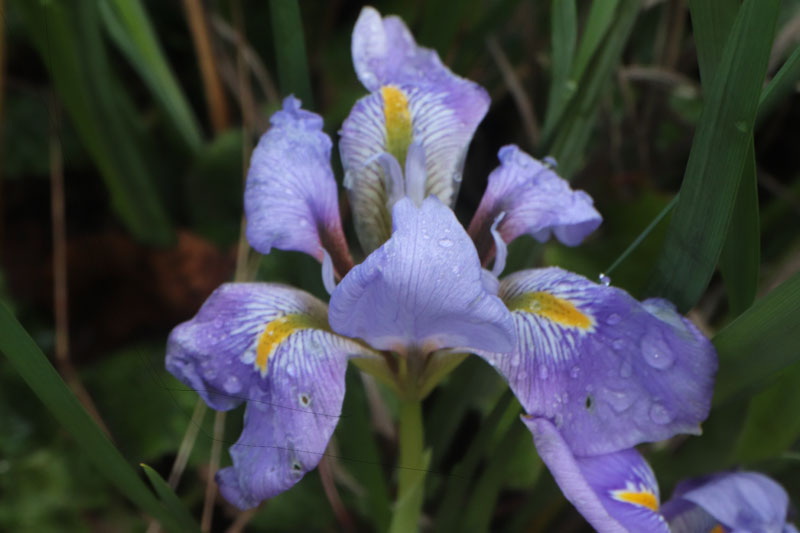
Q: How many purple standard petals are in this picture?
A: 3